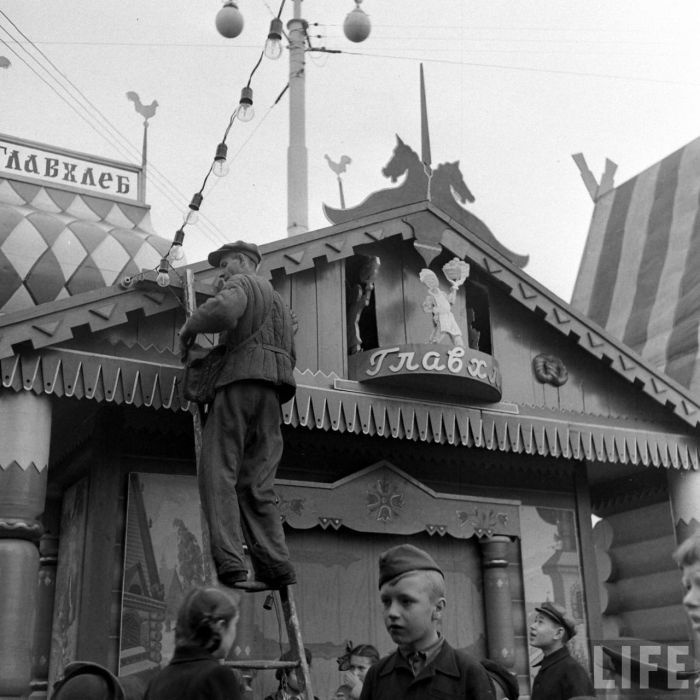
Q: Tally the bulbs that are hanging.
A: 6